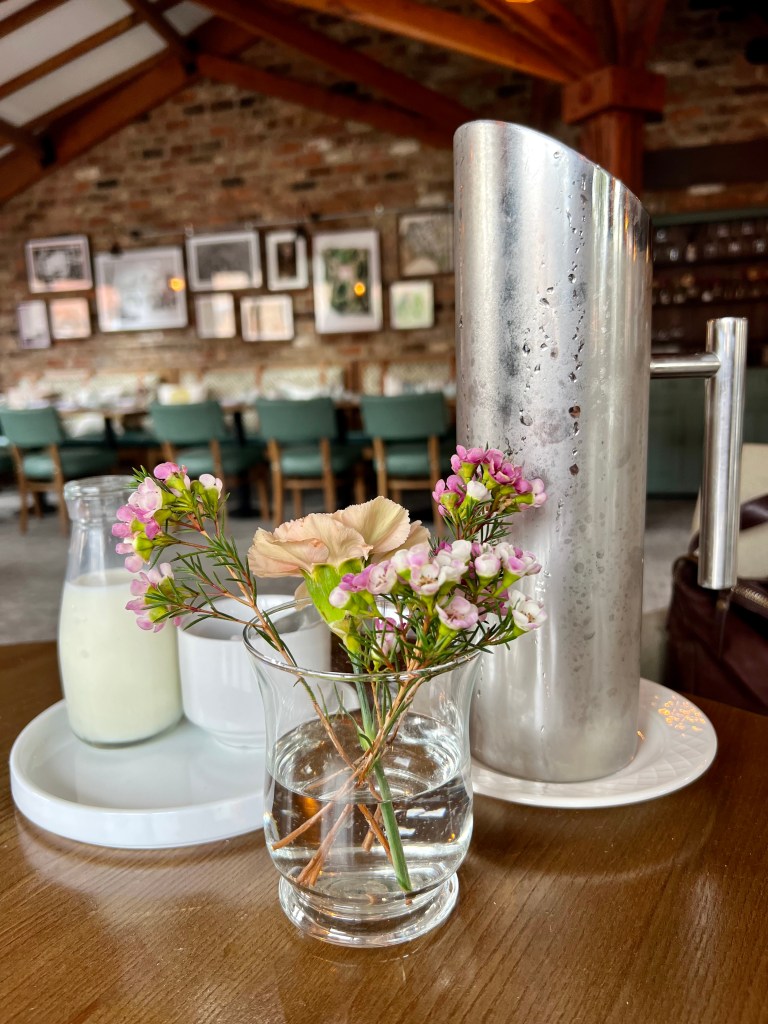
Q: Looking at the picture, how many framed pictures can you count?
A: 11